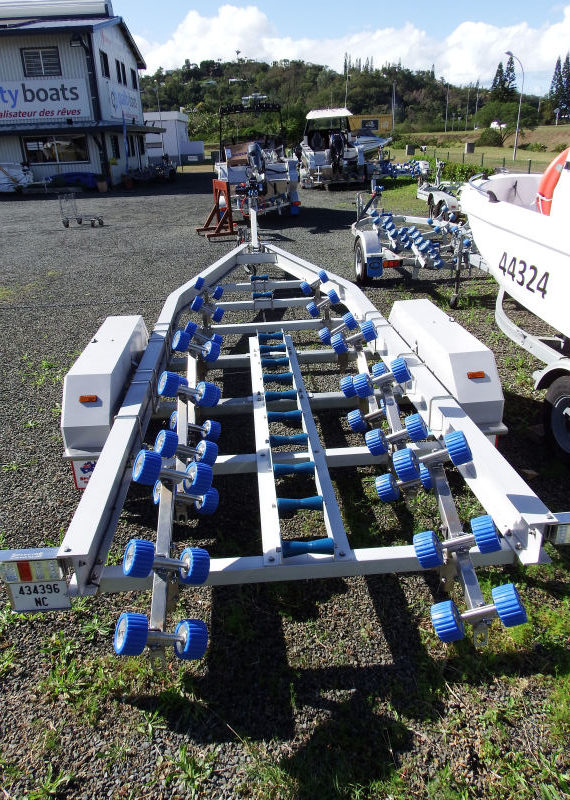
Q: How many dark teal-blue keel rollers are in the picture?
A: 12